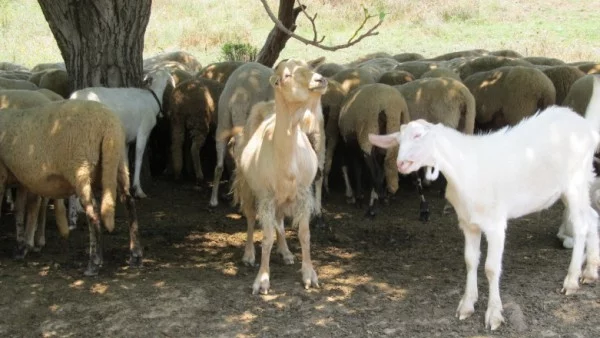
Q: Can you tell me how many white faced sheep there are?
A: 1